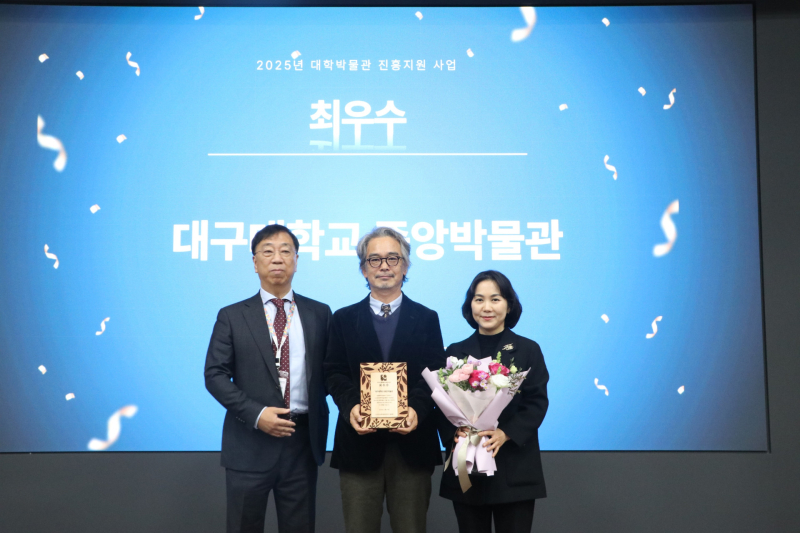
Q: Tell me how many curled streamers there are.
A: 12